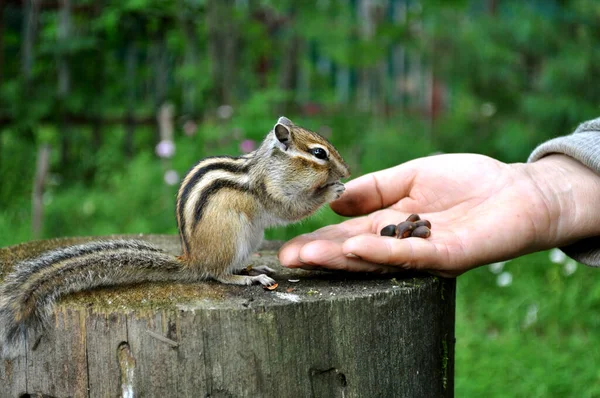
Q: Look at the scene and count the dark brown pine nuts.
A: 5